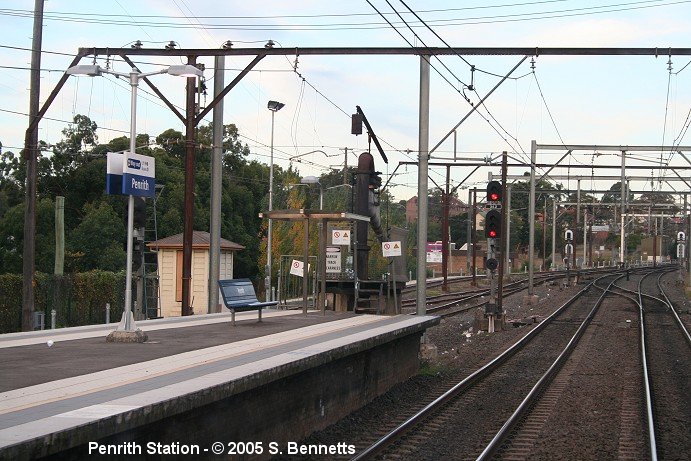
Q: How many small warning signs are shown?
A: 3